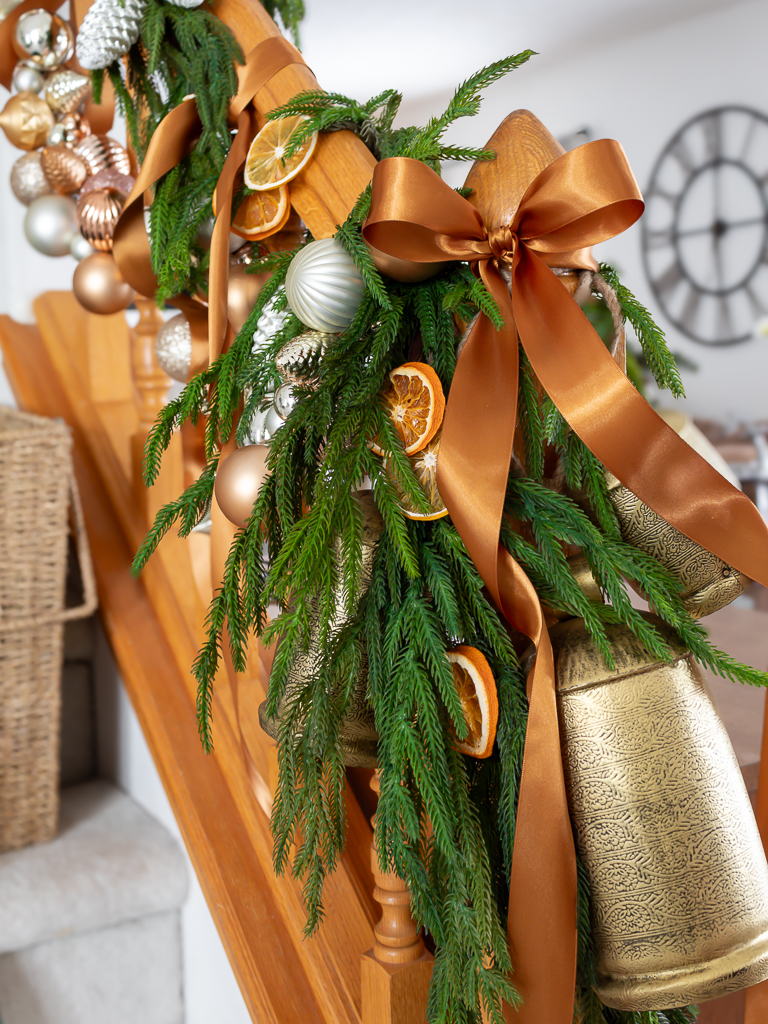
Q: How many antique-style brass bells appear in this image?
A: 3